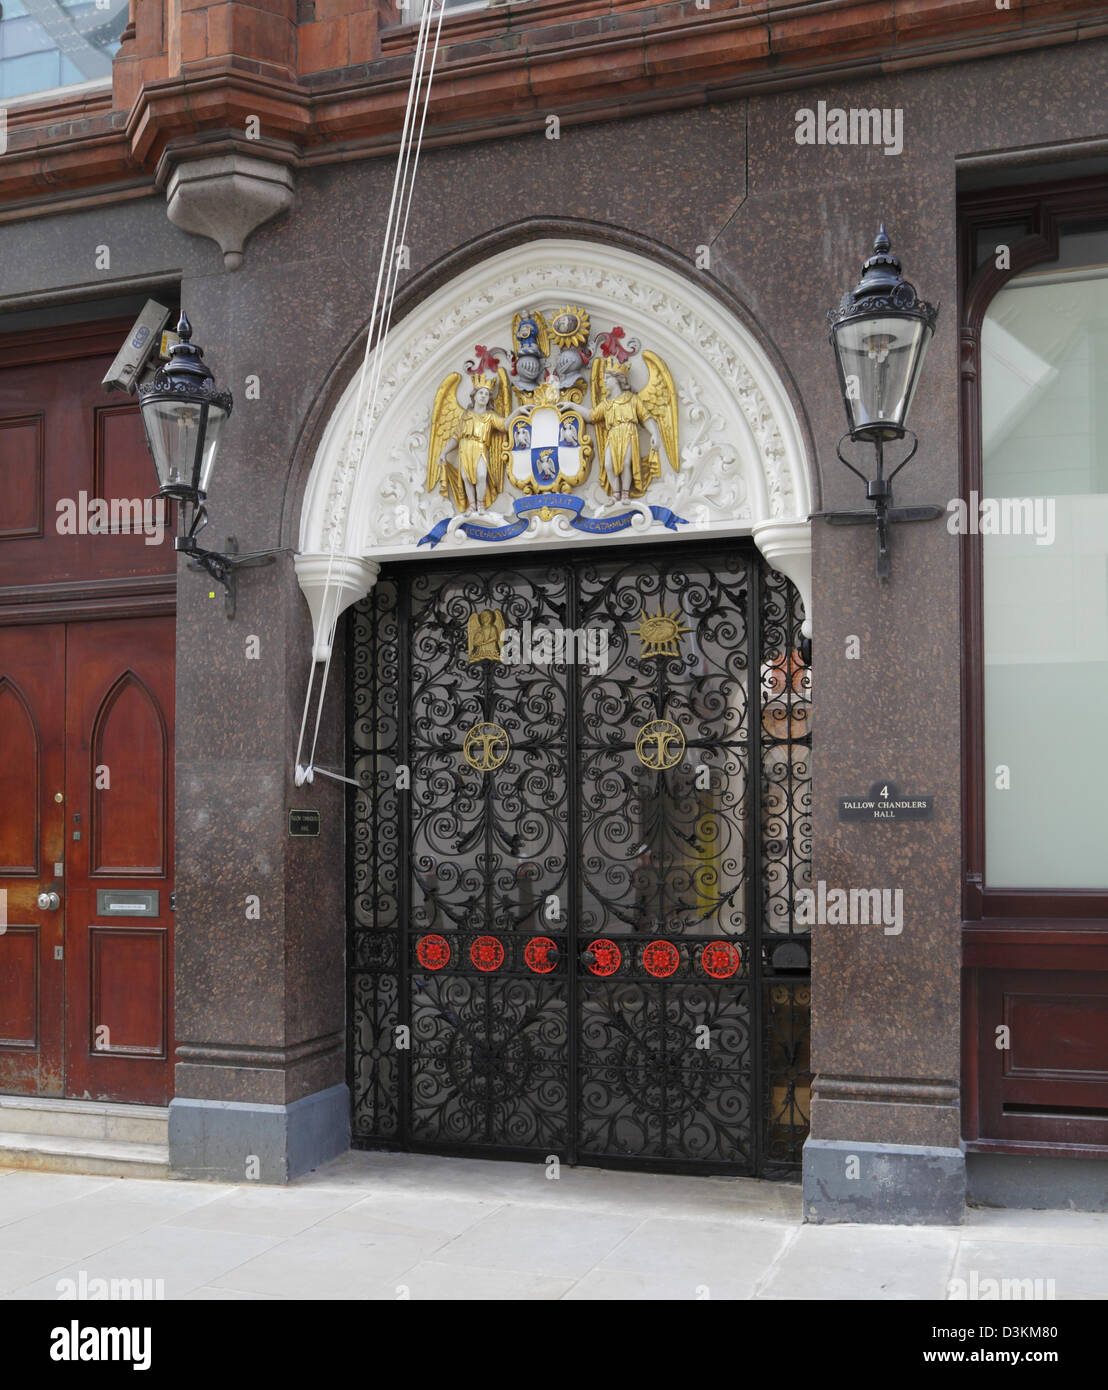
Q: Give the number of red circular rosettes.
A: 6